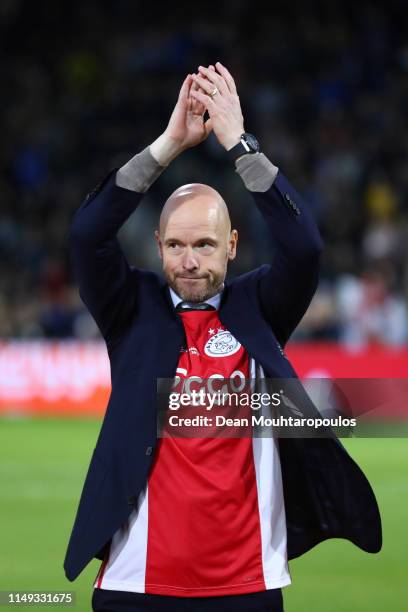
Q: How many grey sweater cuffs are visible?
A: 2